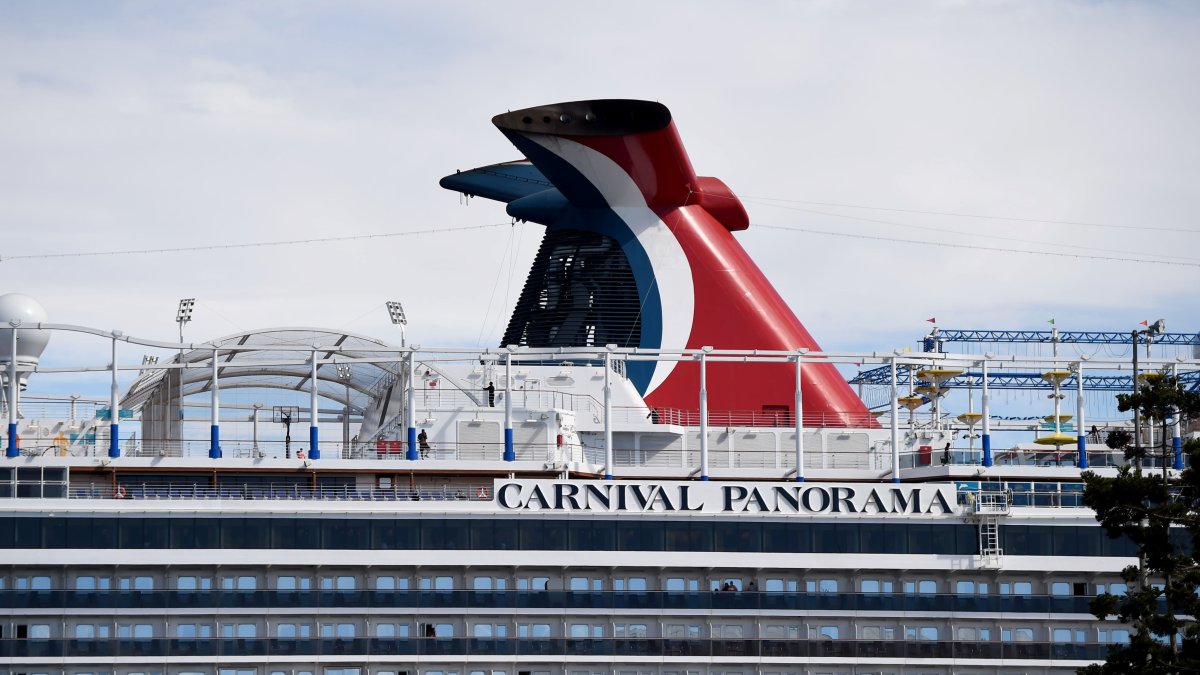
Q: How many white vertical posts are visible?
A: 13